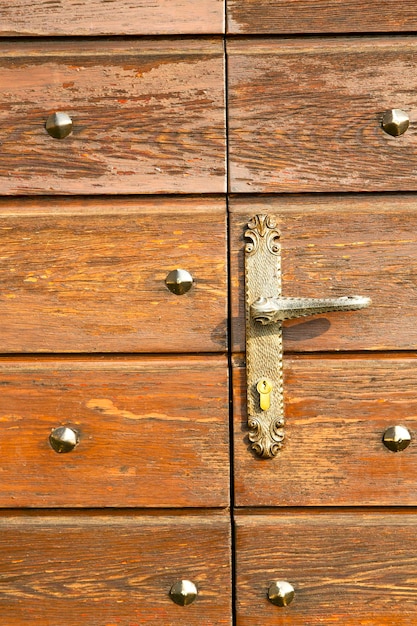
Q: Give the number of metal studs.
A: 7